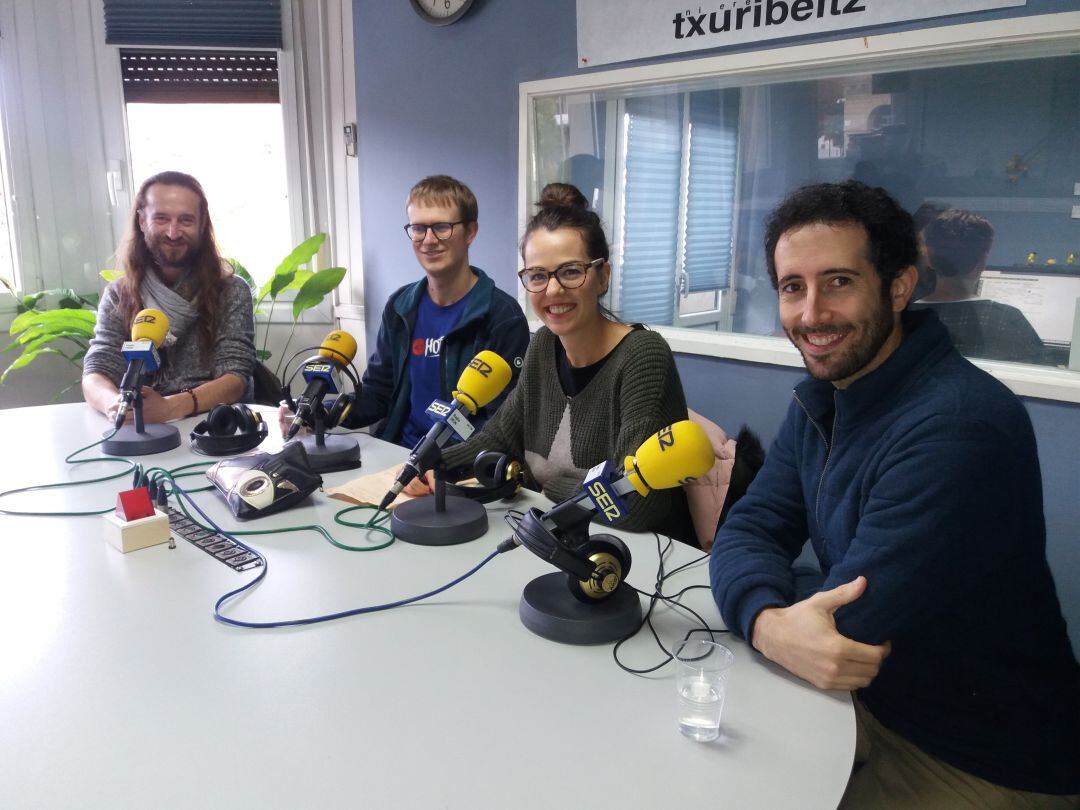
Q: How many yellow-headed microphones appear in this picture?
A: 4